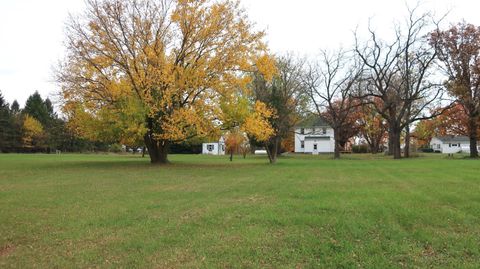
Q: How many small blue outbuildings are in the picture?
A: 0